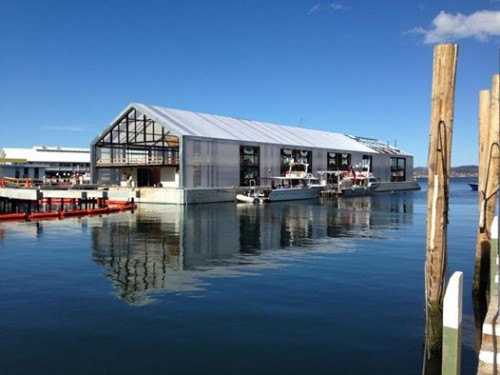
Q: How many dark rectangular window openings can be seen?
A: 5